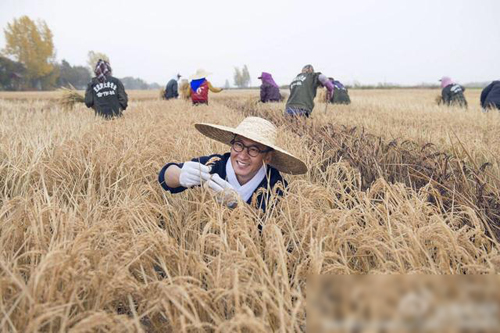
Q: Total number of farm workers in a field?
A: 9